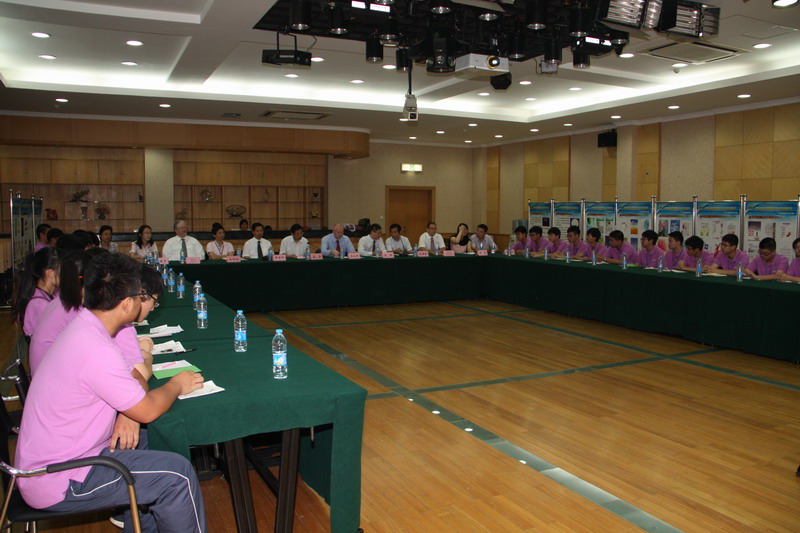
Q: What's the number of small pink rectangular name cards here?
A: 11